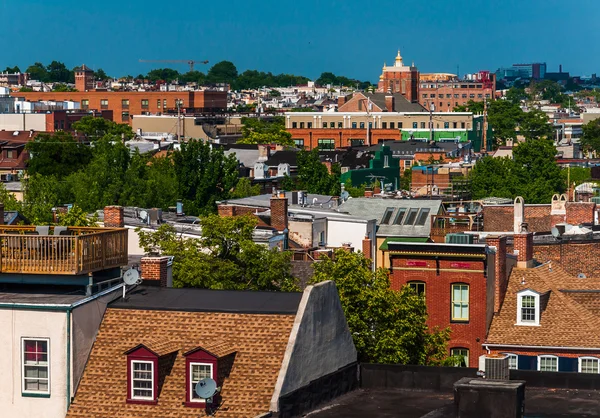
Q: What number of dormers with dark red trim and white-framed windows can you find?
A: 2